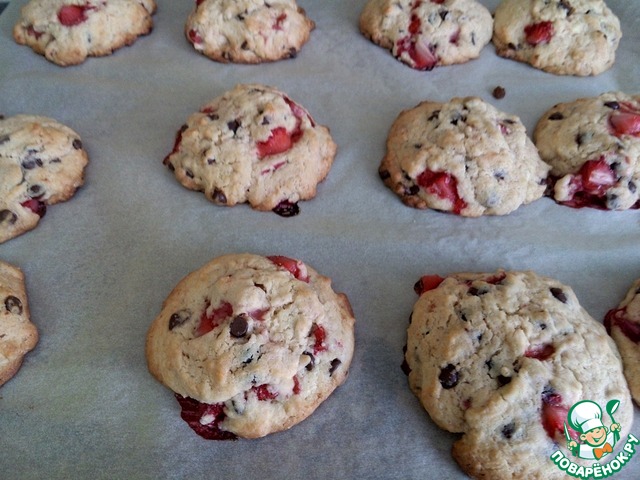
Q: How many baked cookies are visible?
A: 12